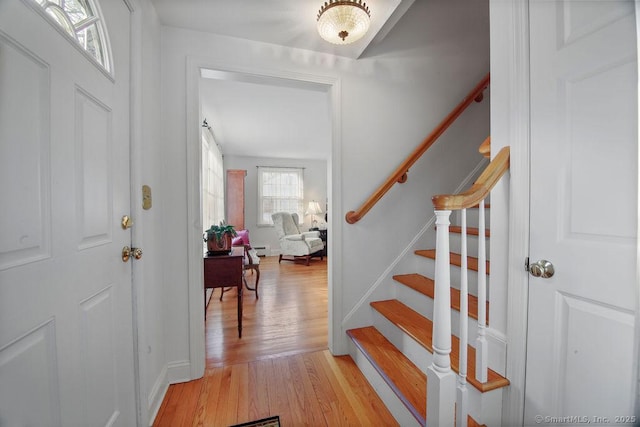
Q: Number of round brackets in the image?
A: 3